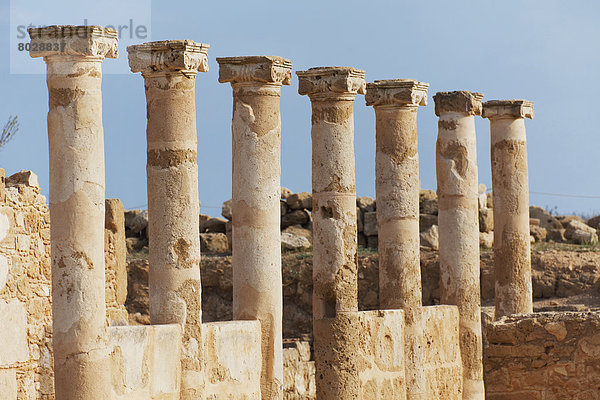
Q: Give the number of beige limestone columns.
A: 7